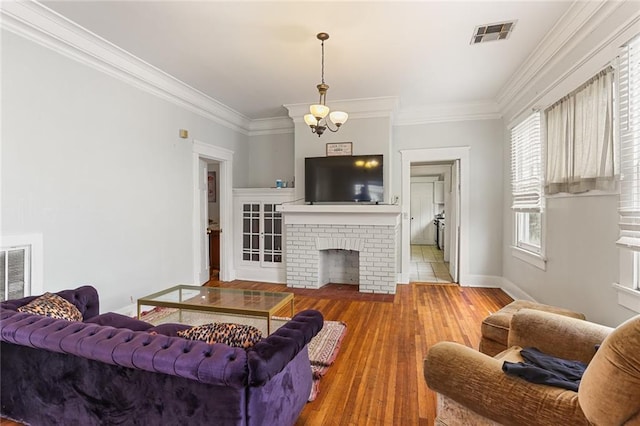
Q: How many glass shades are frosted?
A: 3